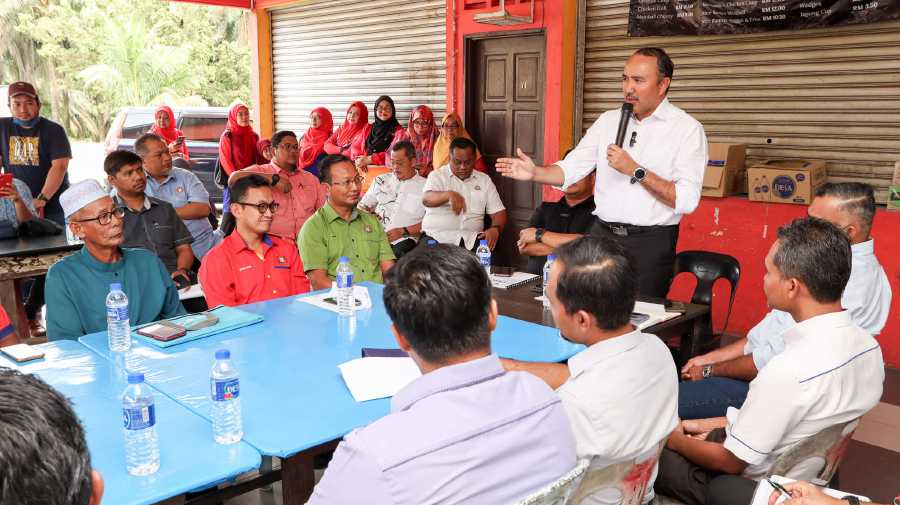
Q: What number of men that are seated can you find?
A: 14